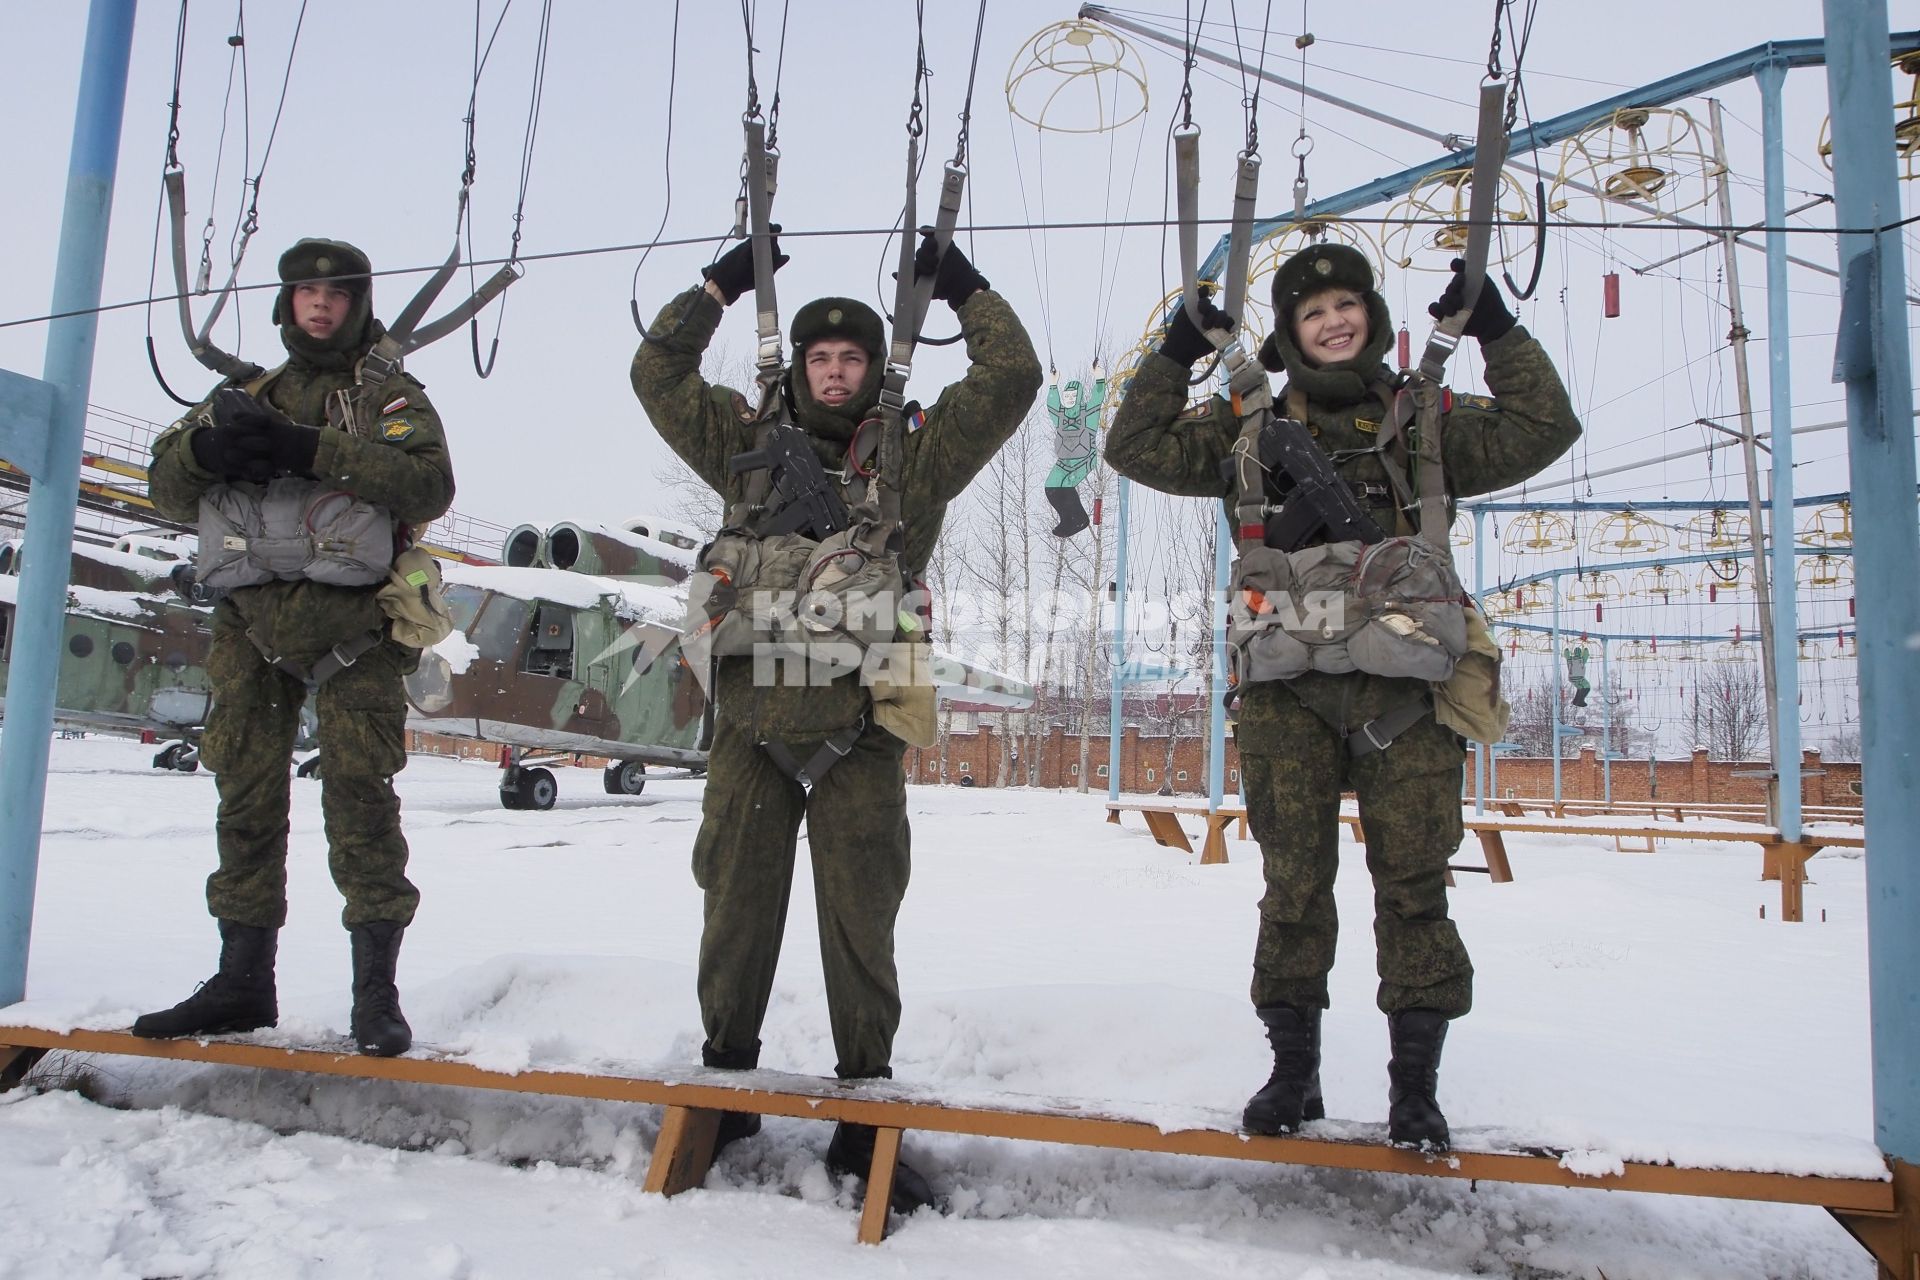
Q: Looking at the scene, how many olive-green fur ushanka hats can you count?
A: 3